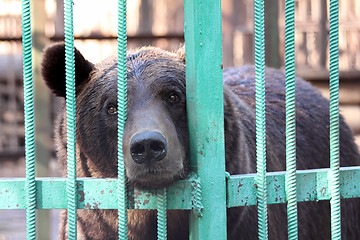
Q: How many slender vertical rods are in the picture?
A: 7